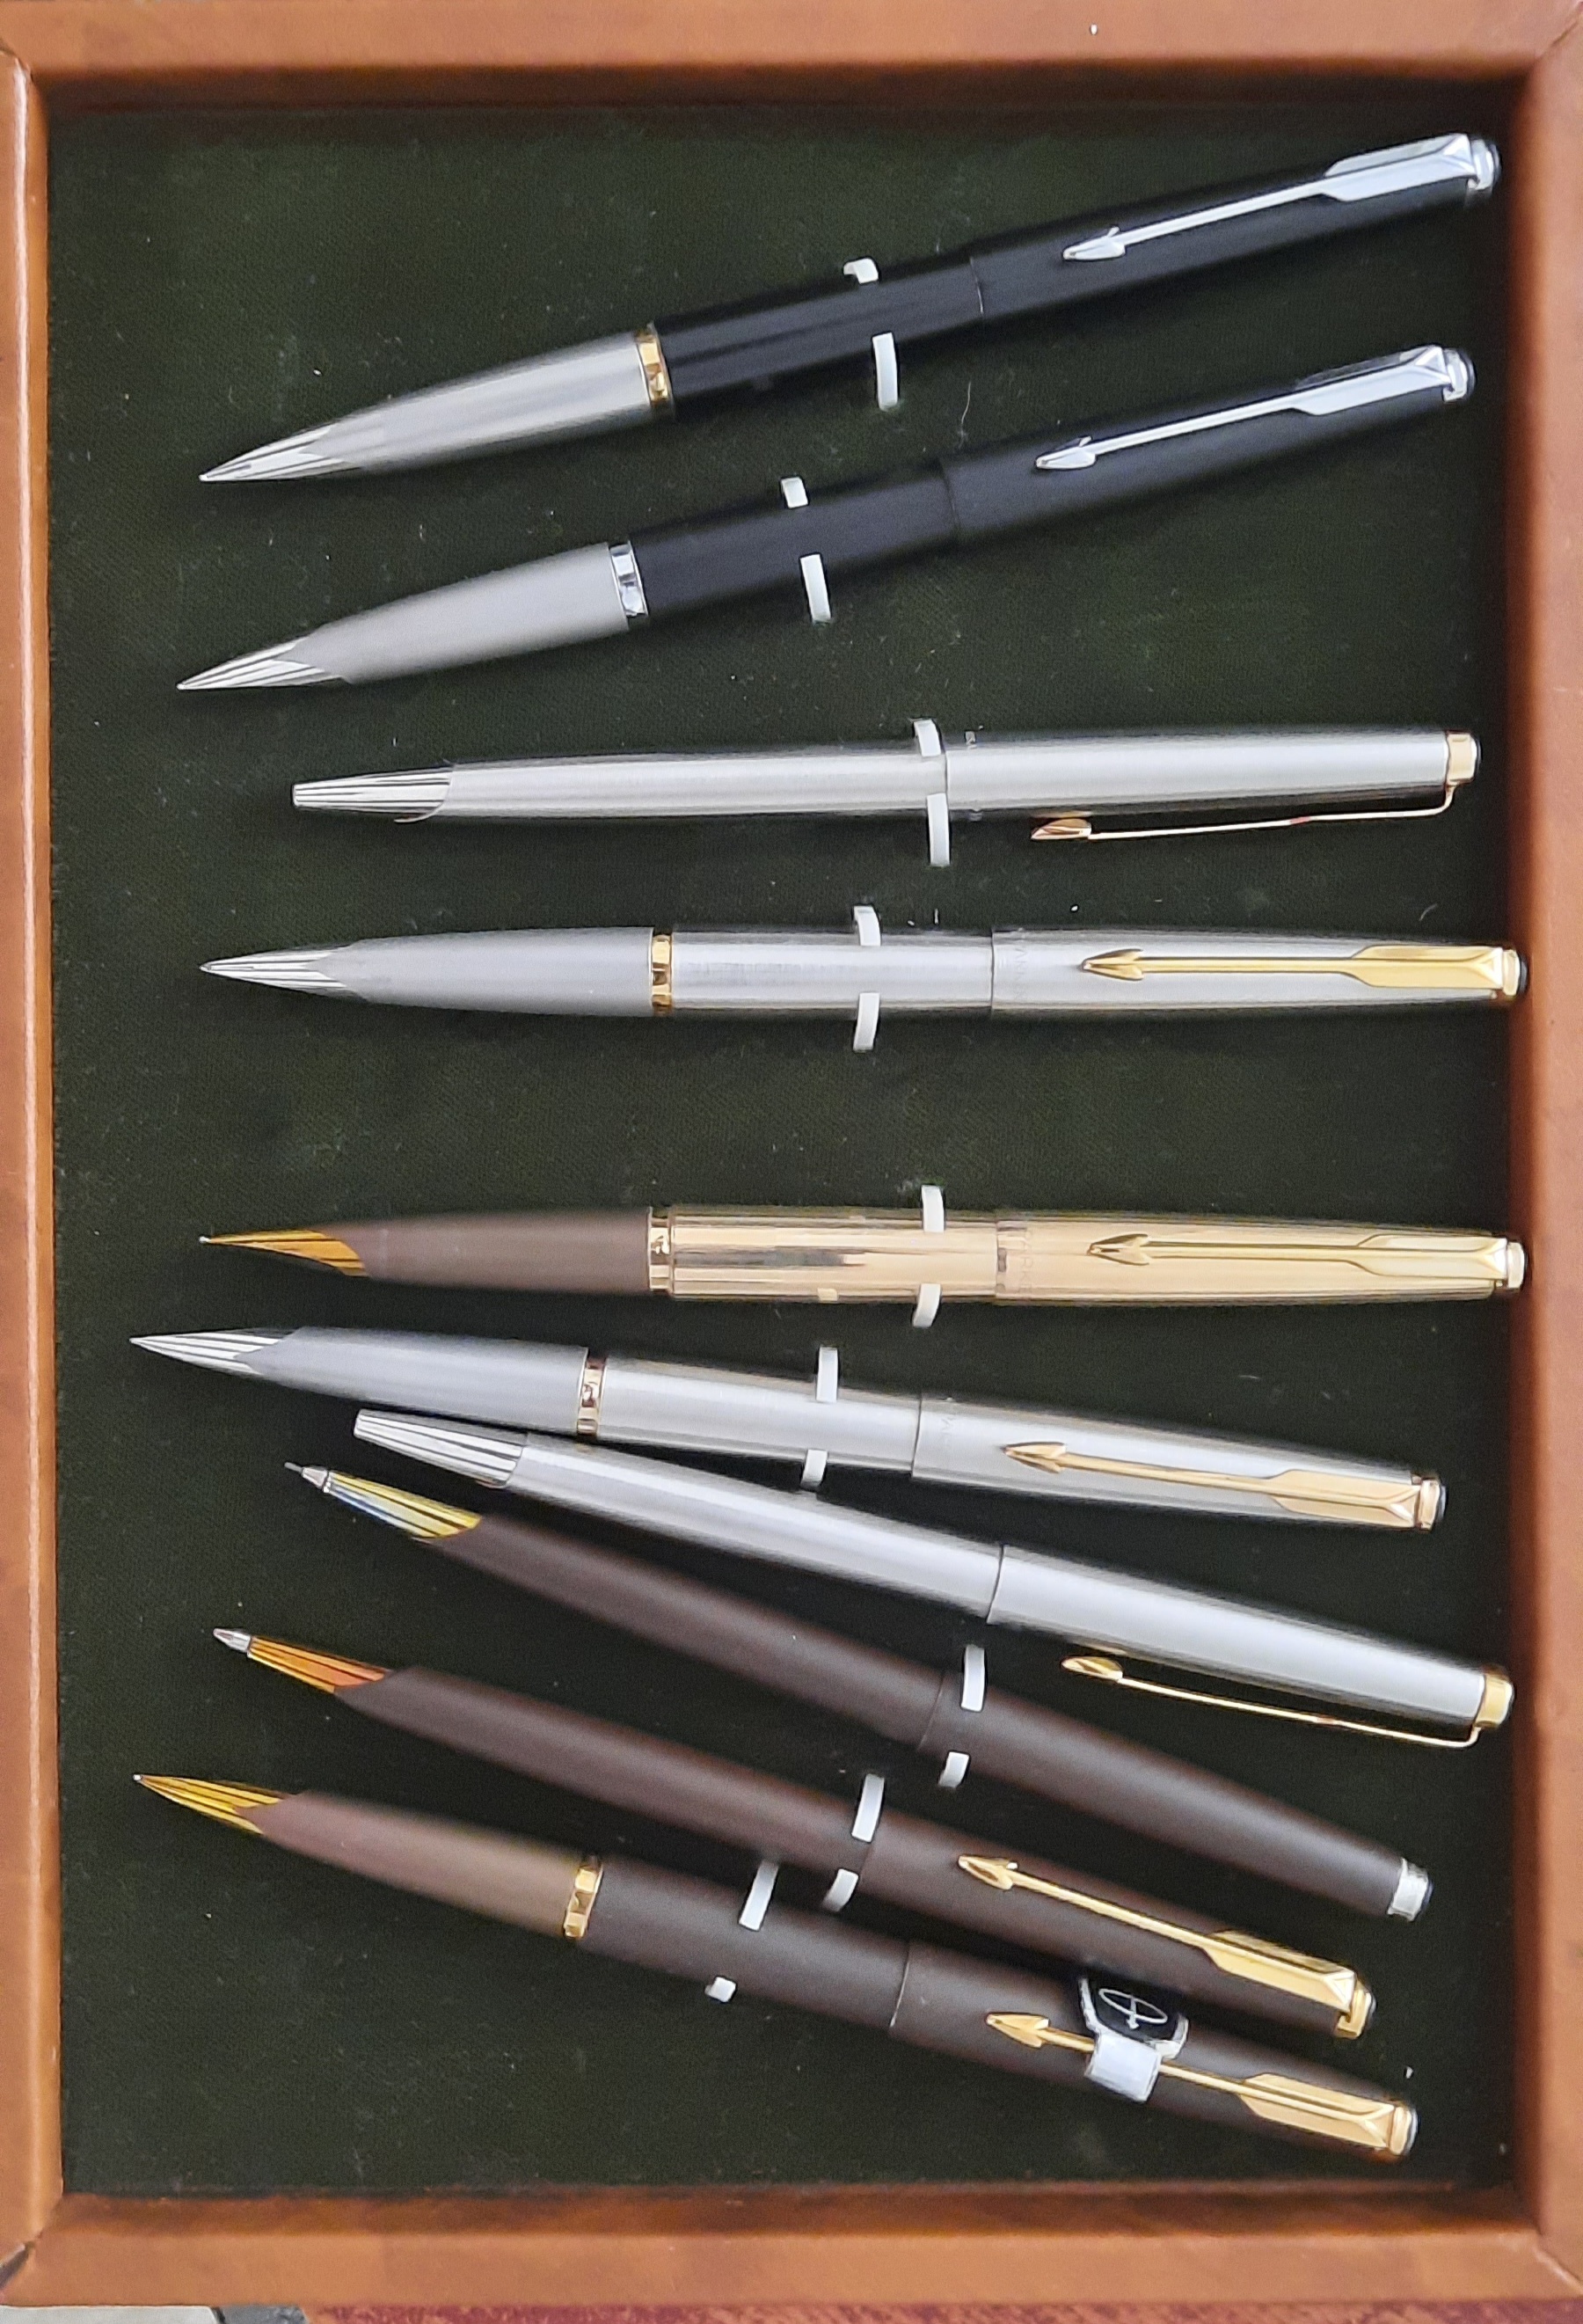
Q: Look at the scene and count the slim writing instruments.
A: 10